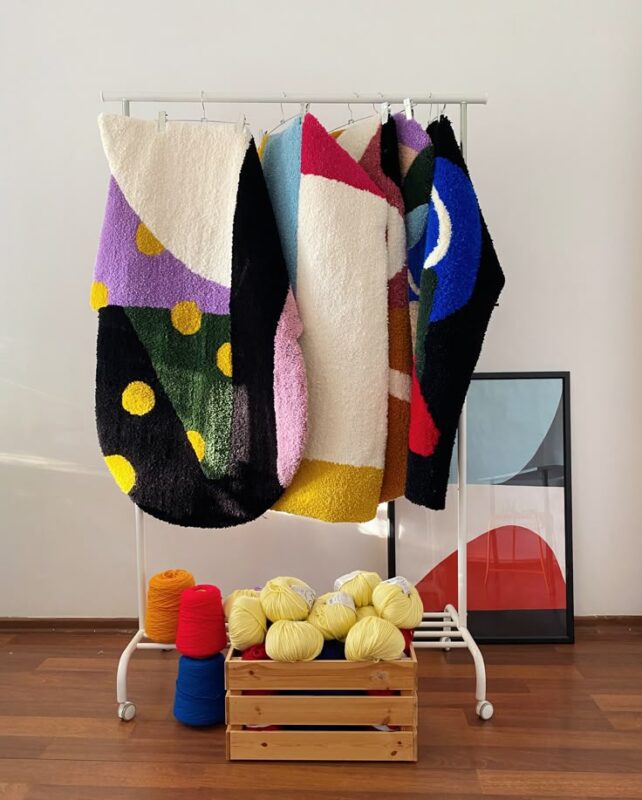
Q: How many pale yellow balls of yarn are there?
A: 9